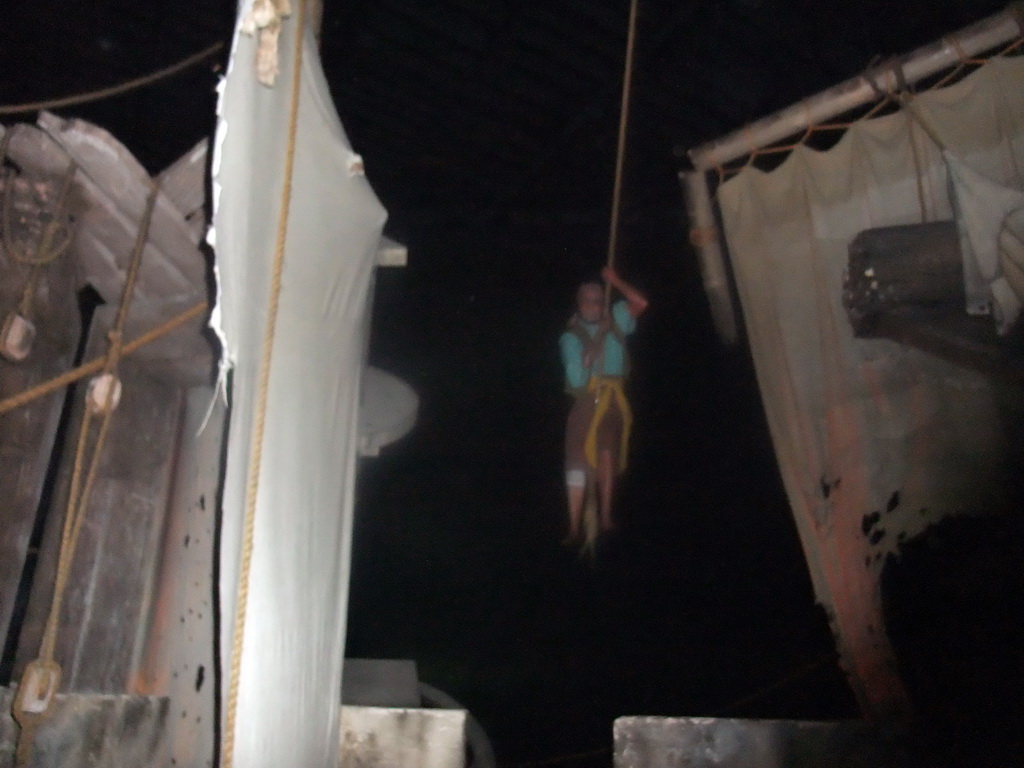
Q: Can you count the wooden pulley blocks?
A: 3